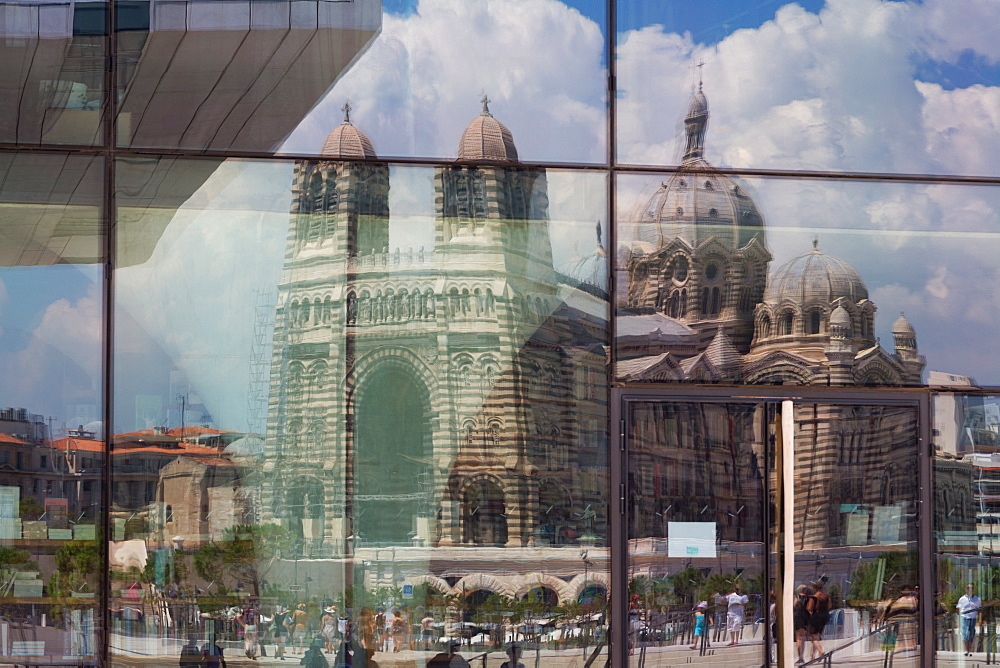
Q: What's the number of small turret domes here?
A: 2